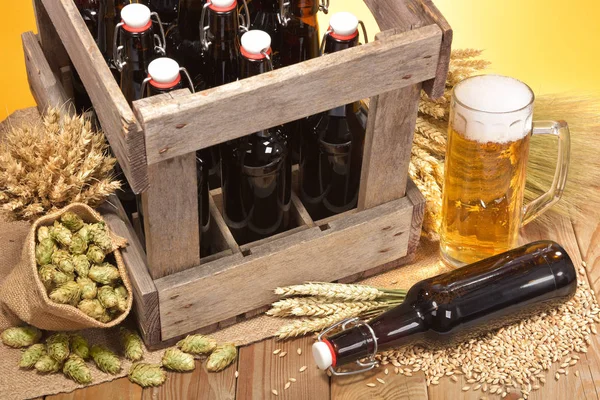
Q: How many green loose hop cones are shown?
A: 12